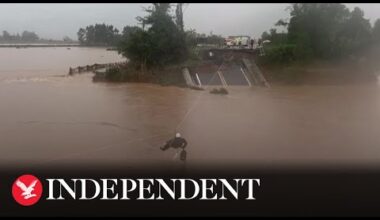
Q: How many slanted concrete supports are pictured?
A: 2